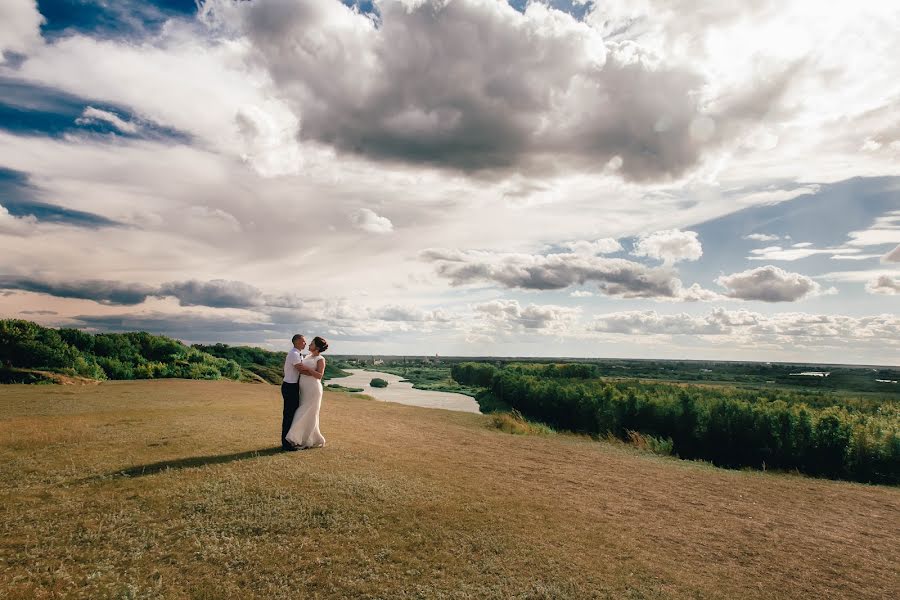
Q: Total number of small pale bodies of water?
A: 2